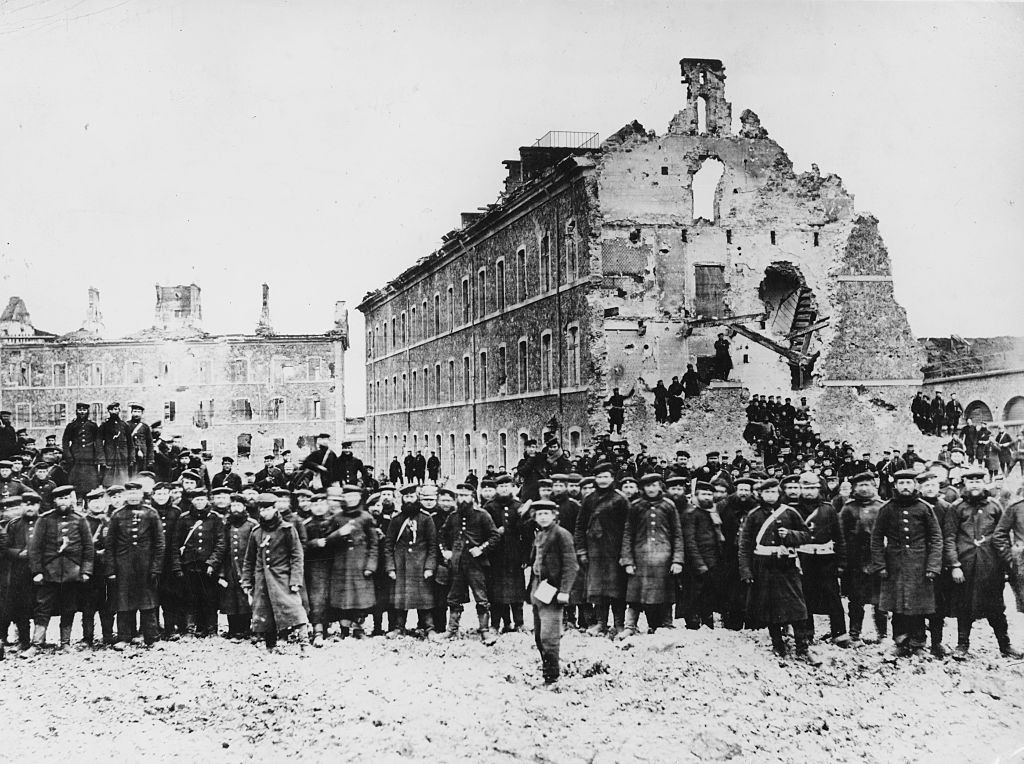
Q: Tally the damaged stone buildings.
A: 2